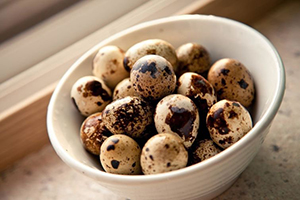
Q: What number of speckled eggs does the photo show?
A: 15